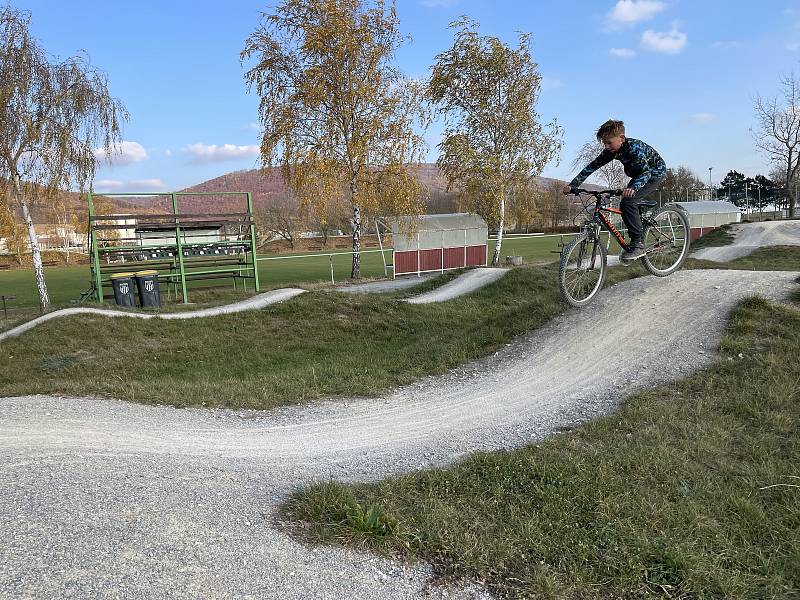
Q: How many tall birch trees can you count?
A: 3